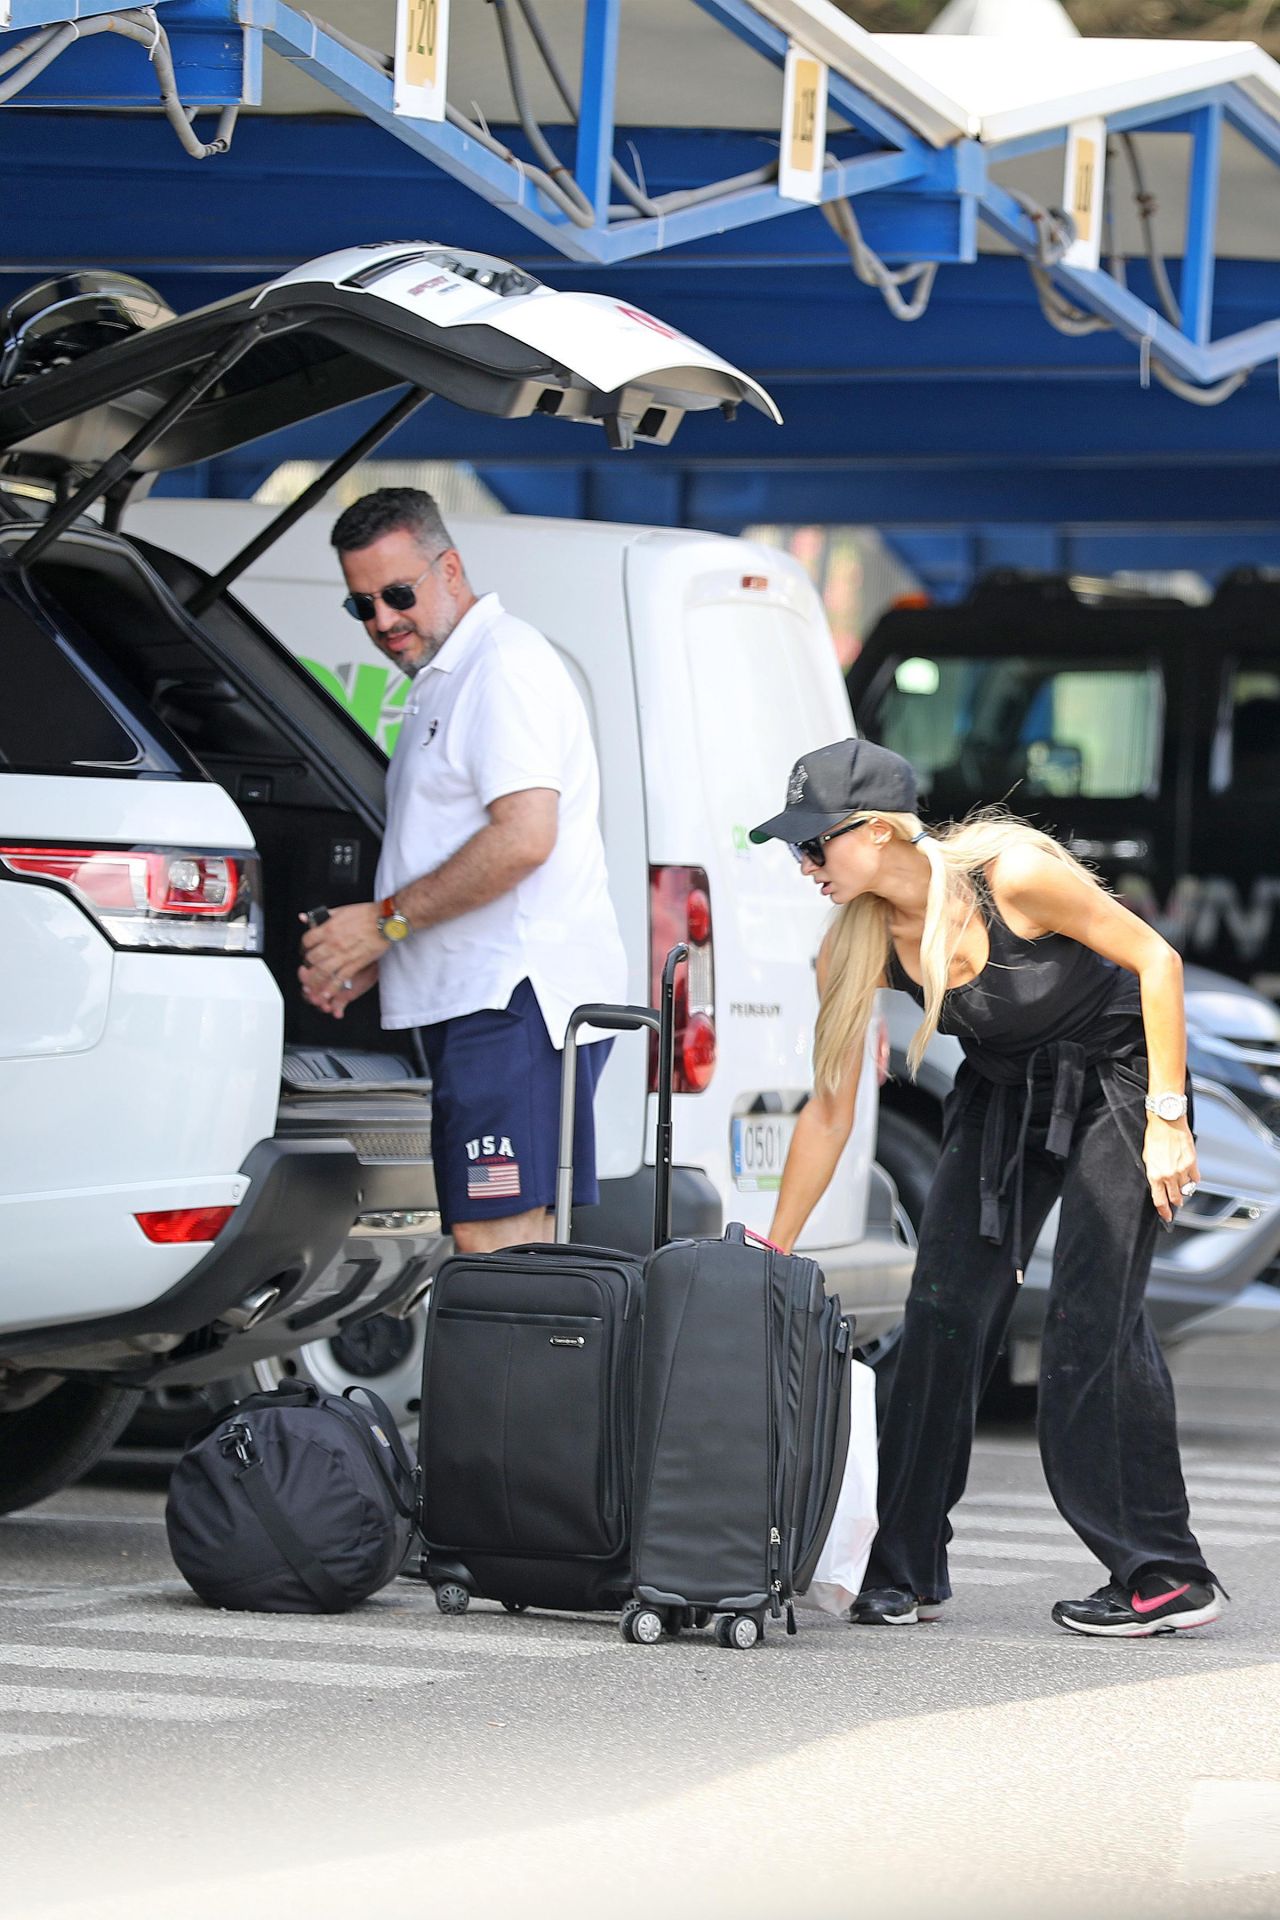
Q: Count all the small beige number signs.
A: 3